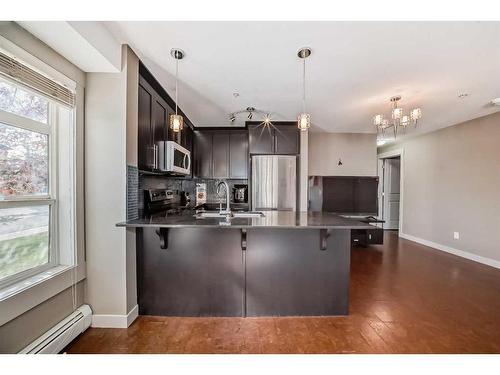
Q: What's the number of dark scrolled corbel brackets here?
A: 3